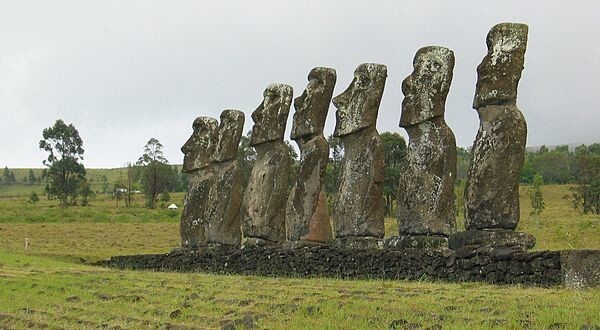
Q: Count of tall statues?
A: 7